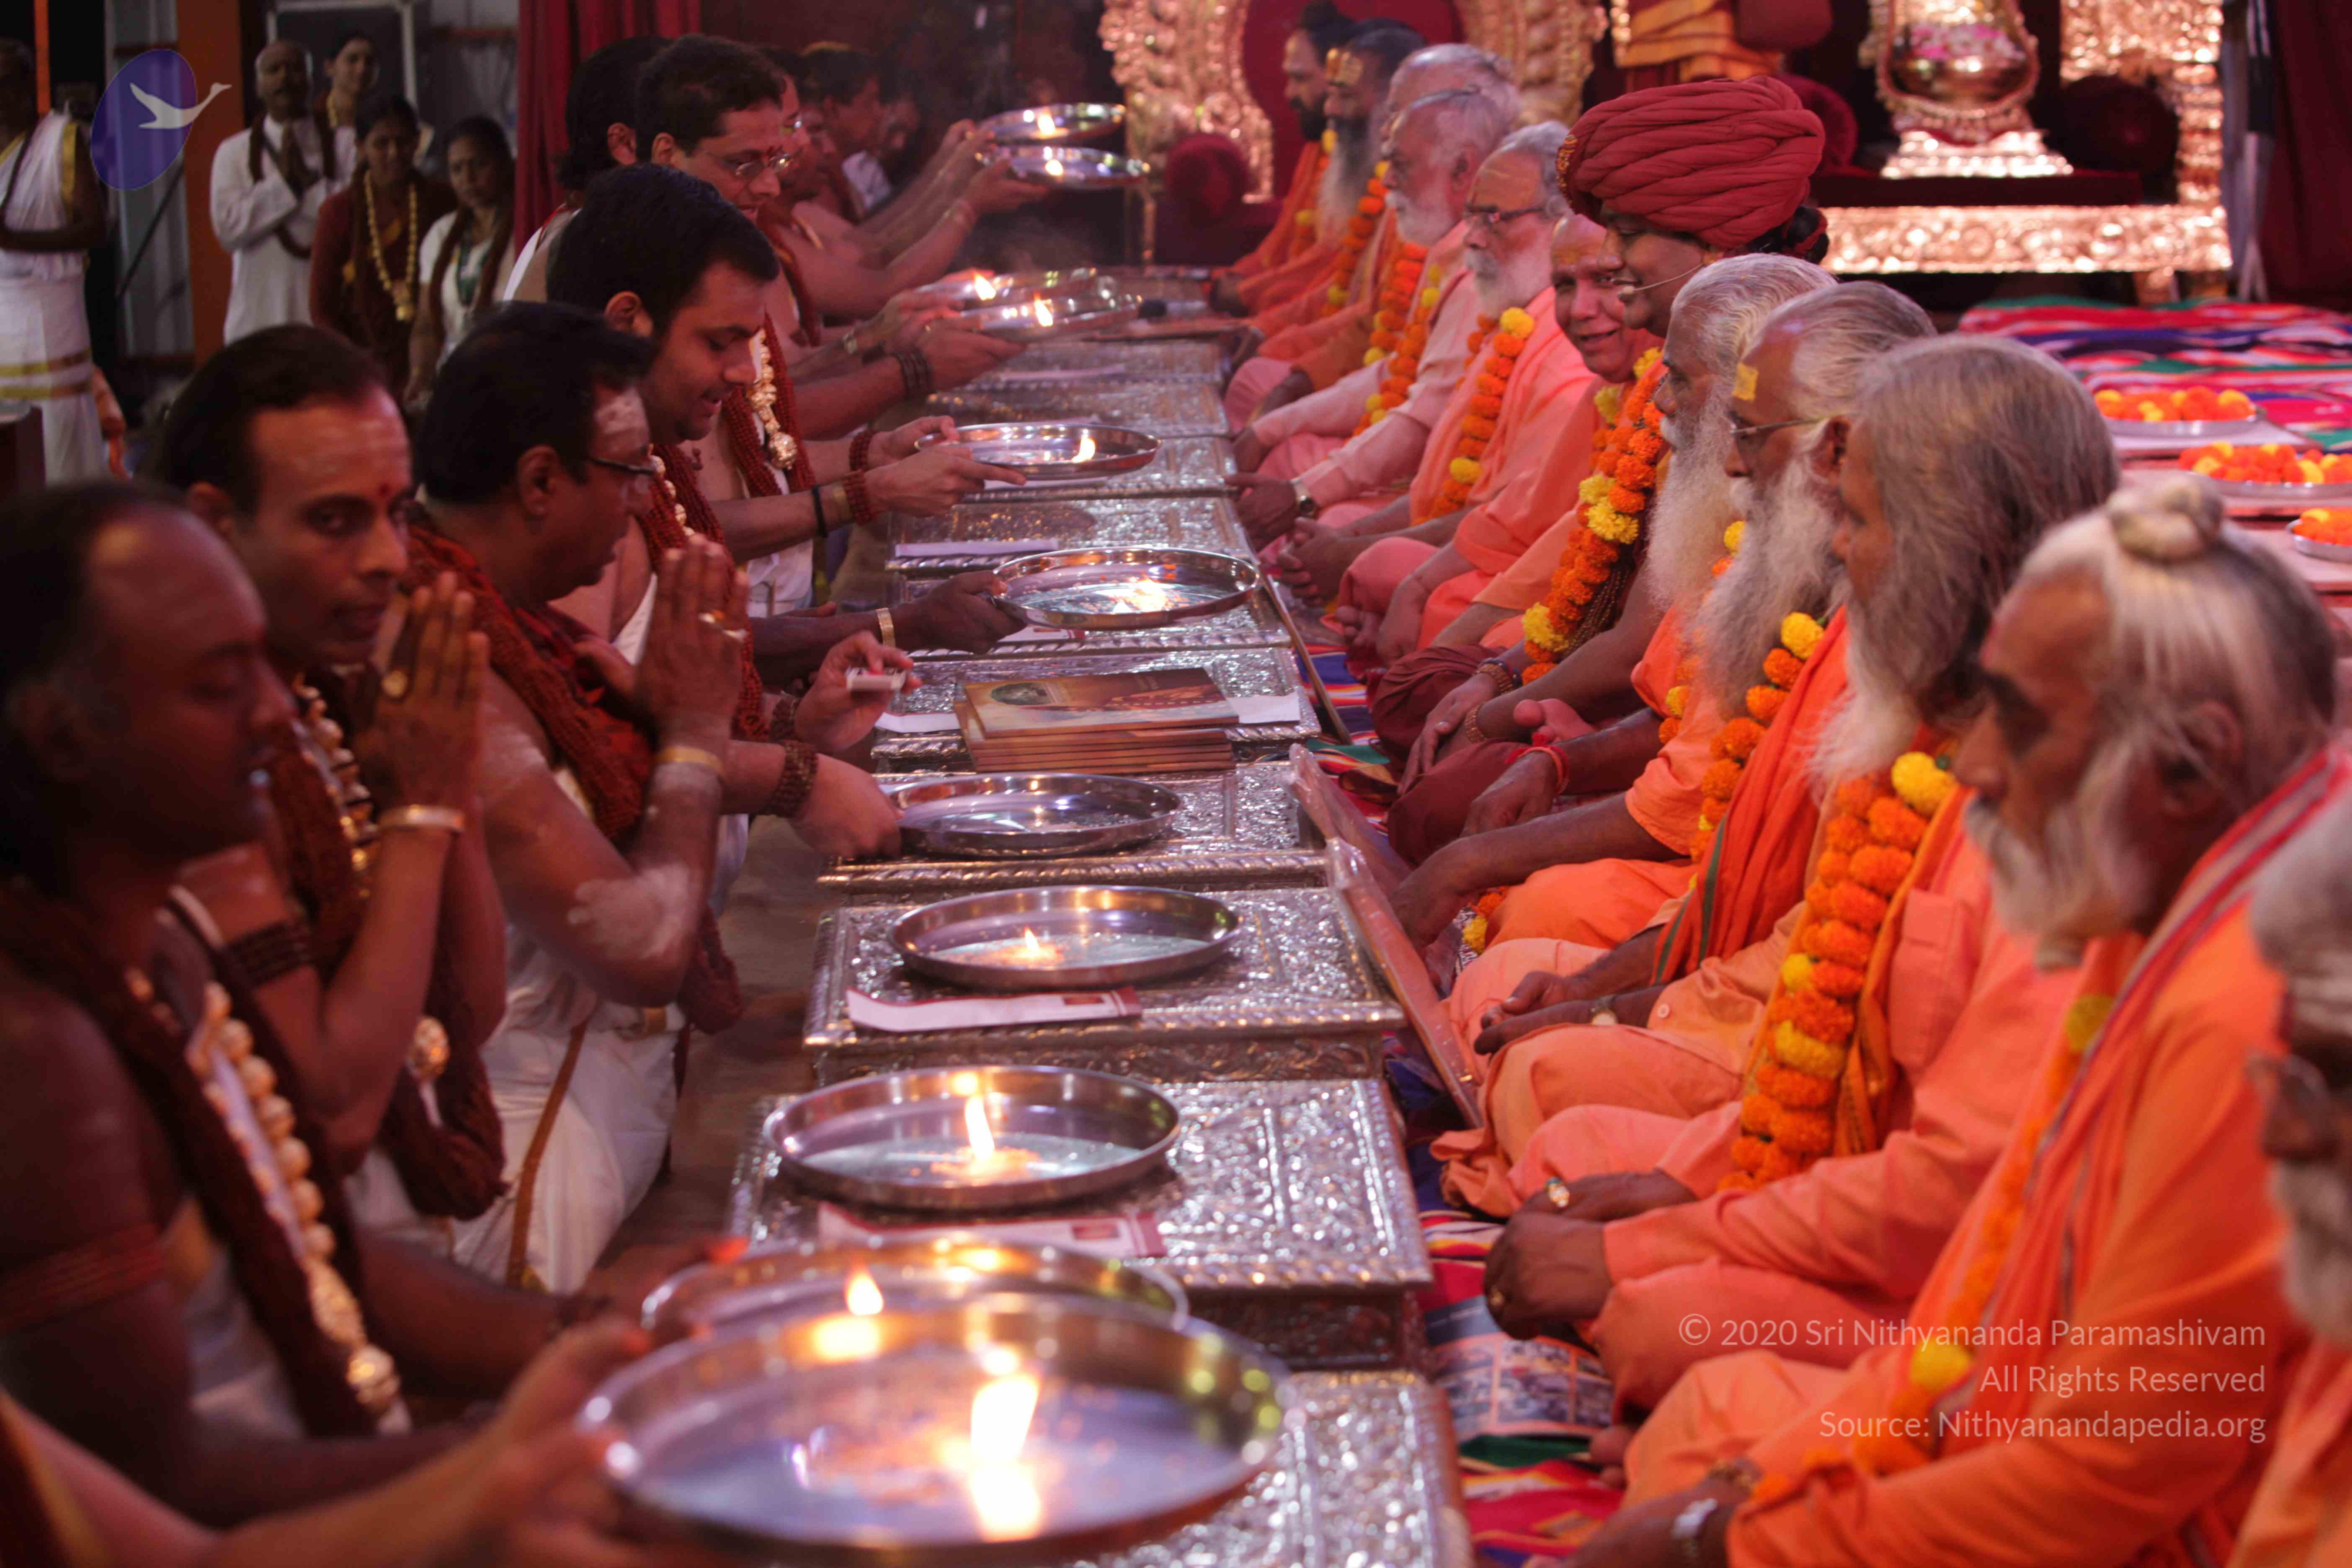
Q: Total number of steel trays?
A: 14